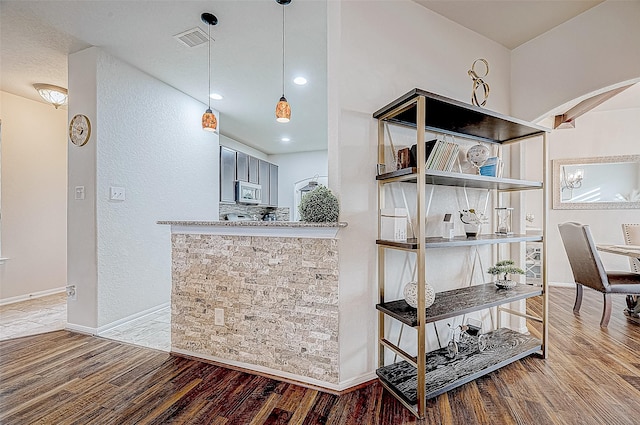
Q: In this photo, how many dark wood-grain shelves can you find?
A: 5